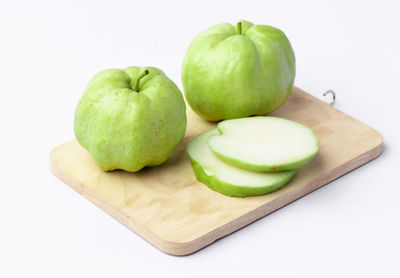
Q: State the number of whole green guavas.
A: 2